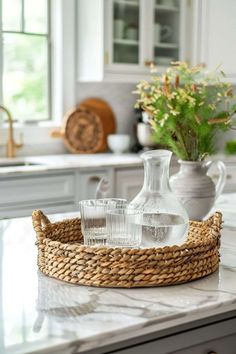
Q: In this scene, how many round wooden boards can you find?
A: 2